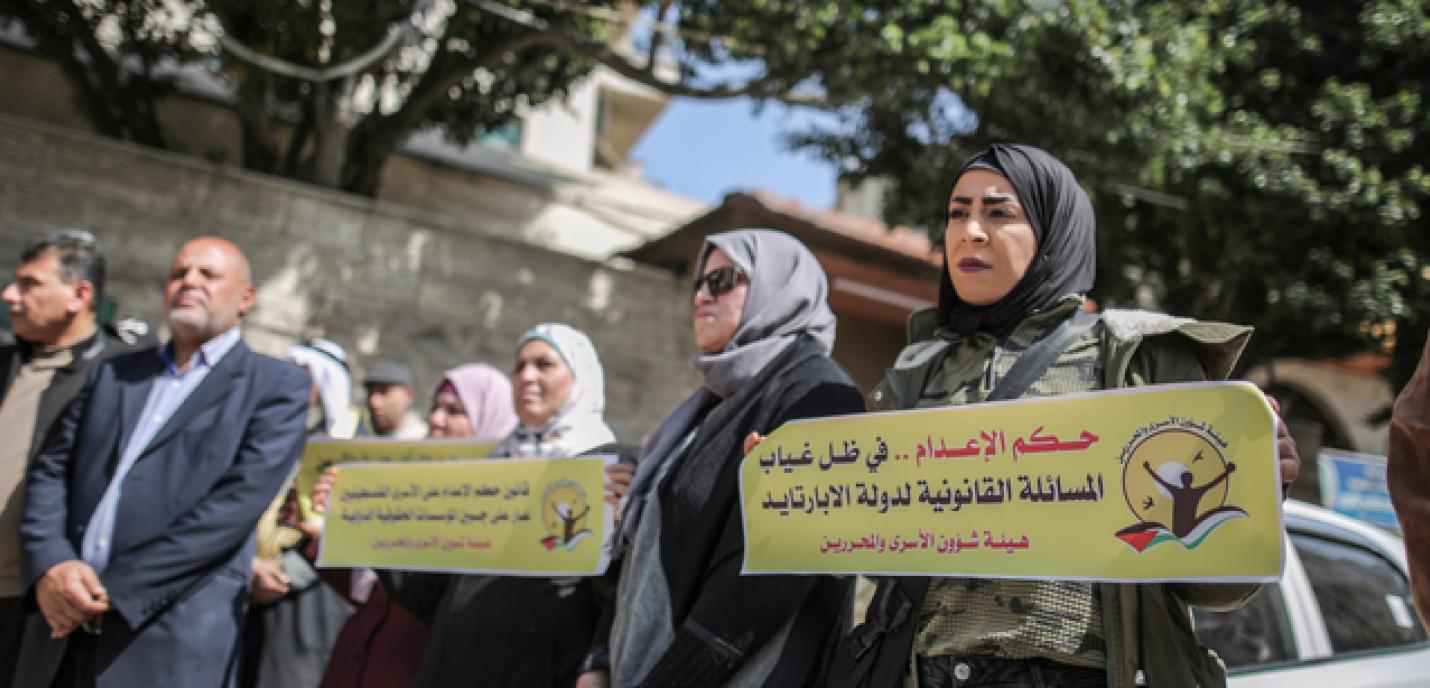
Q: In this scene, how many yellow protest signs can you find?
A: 3